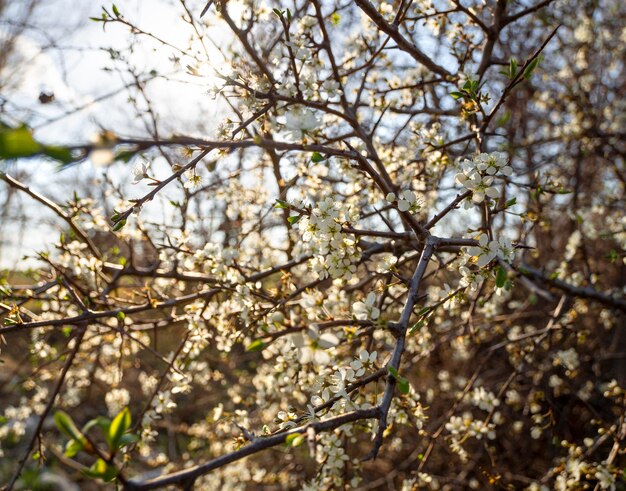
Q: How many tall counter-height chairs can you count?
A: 0